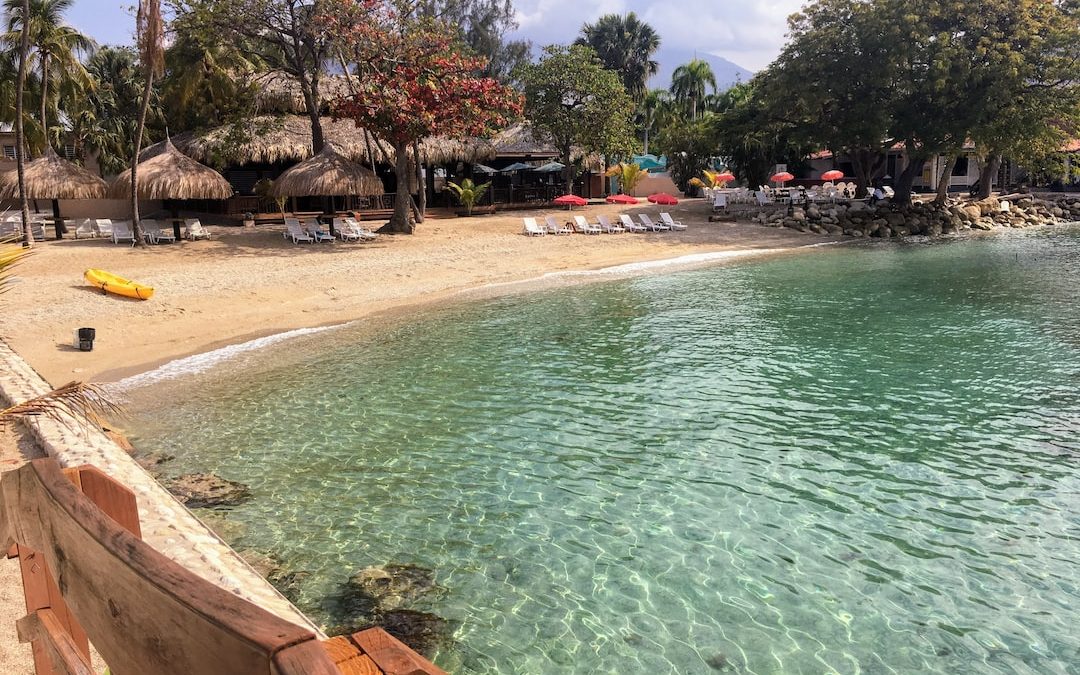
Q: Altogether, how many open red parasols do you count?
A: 6